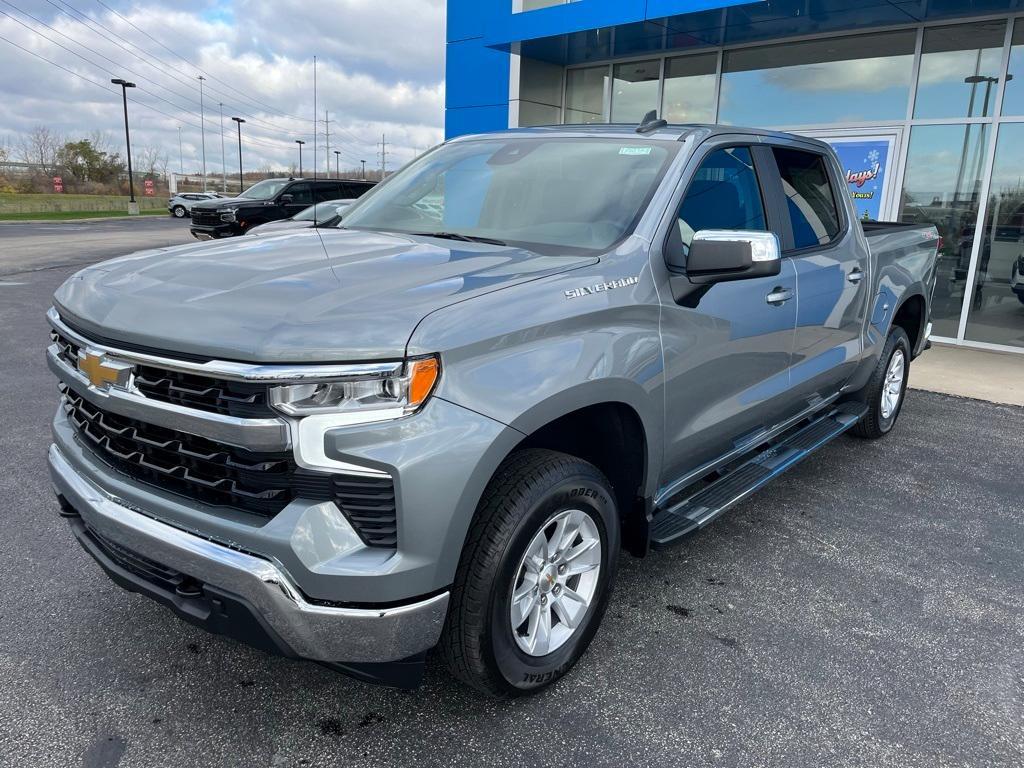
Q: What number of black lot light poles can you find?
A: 5